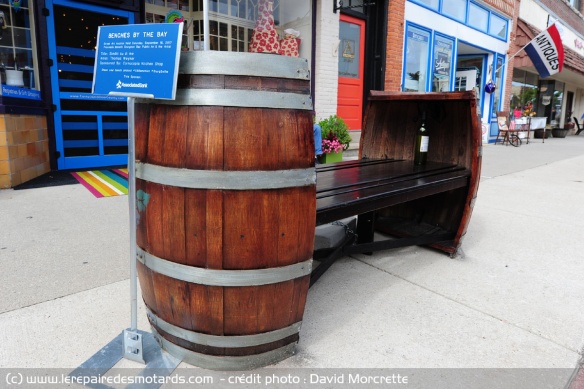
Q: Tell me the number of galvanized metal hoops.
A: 6